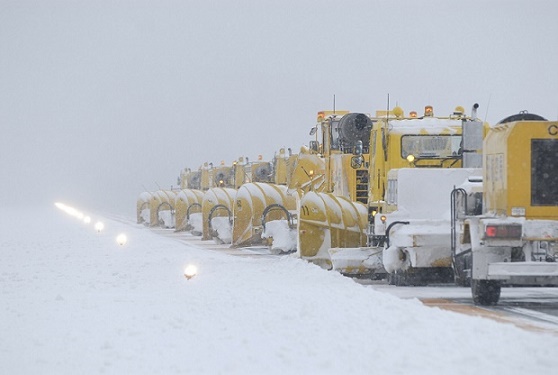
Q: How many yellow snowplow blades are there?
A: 6